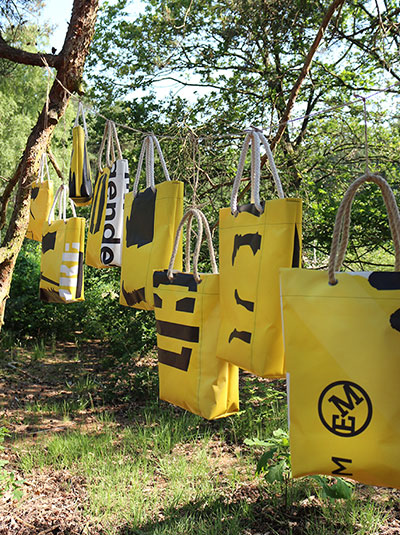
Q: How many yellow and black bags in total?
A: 8